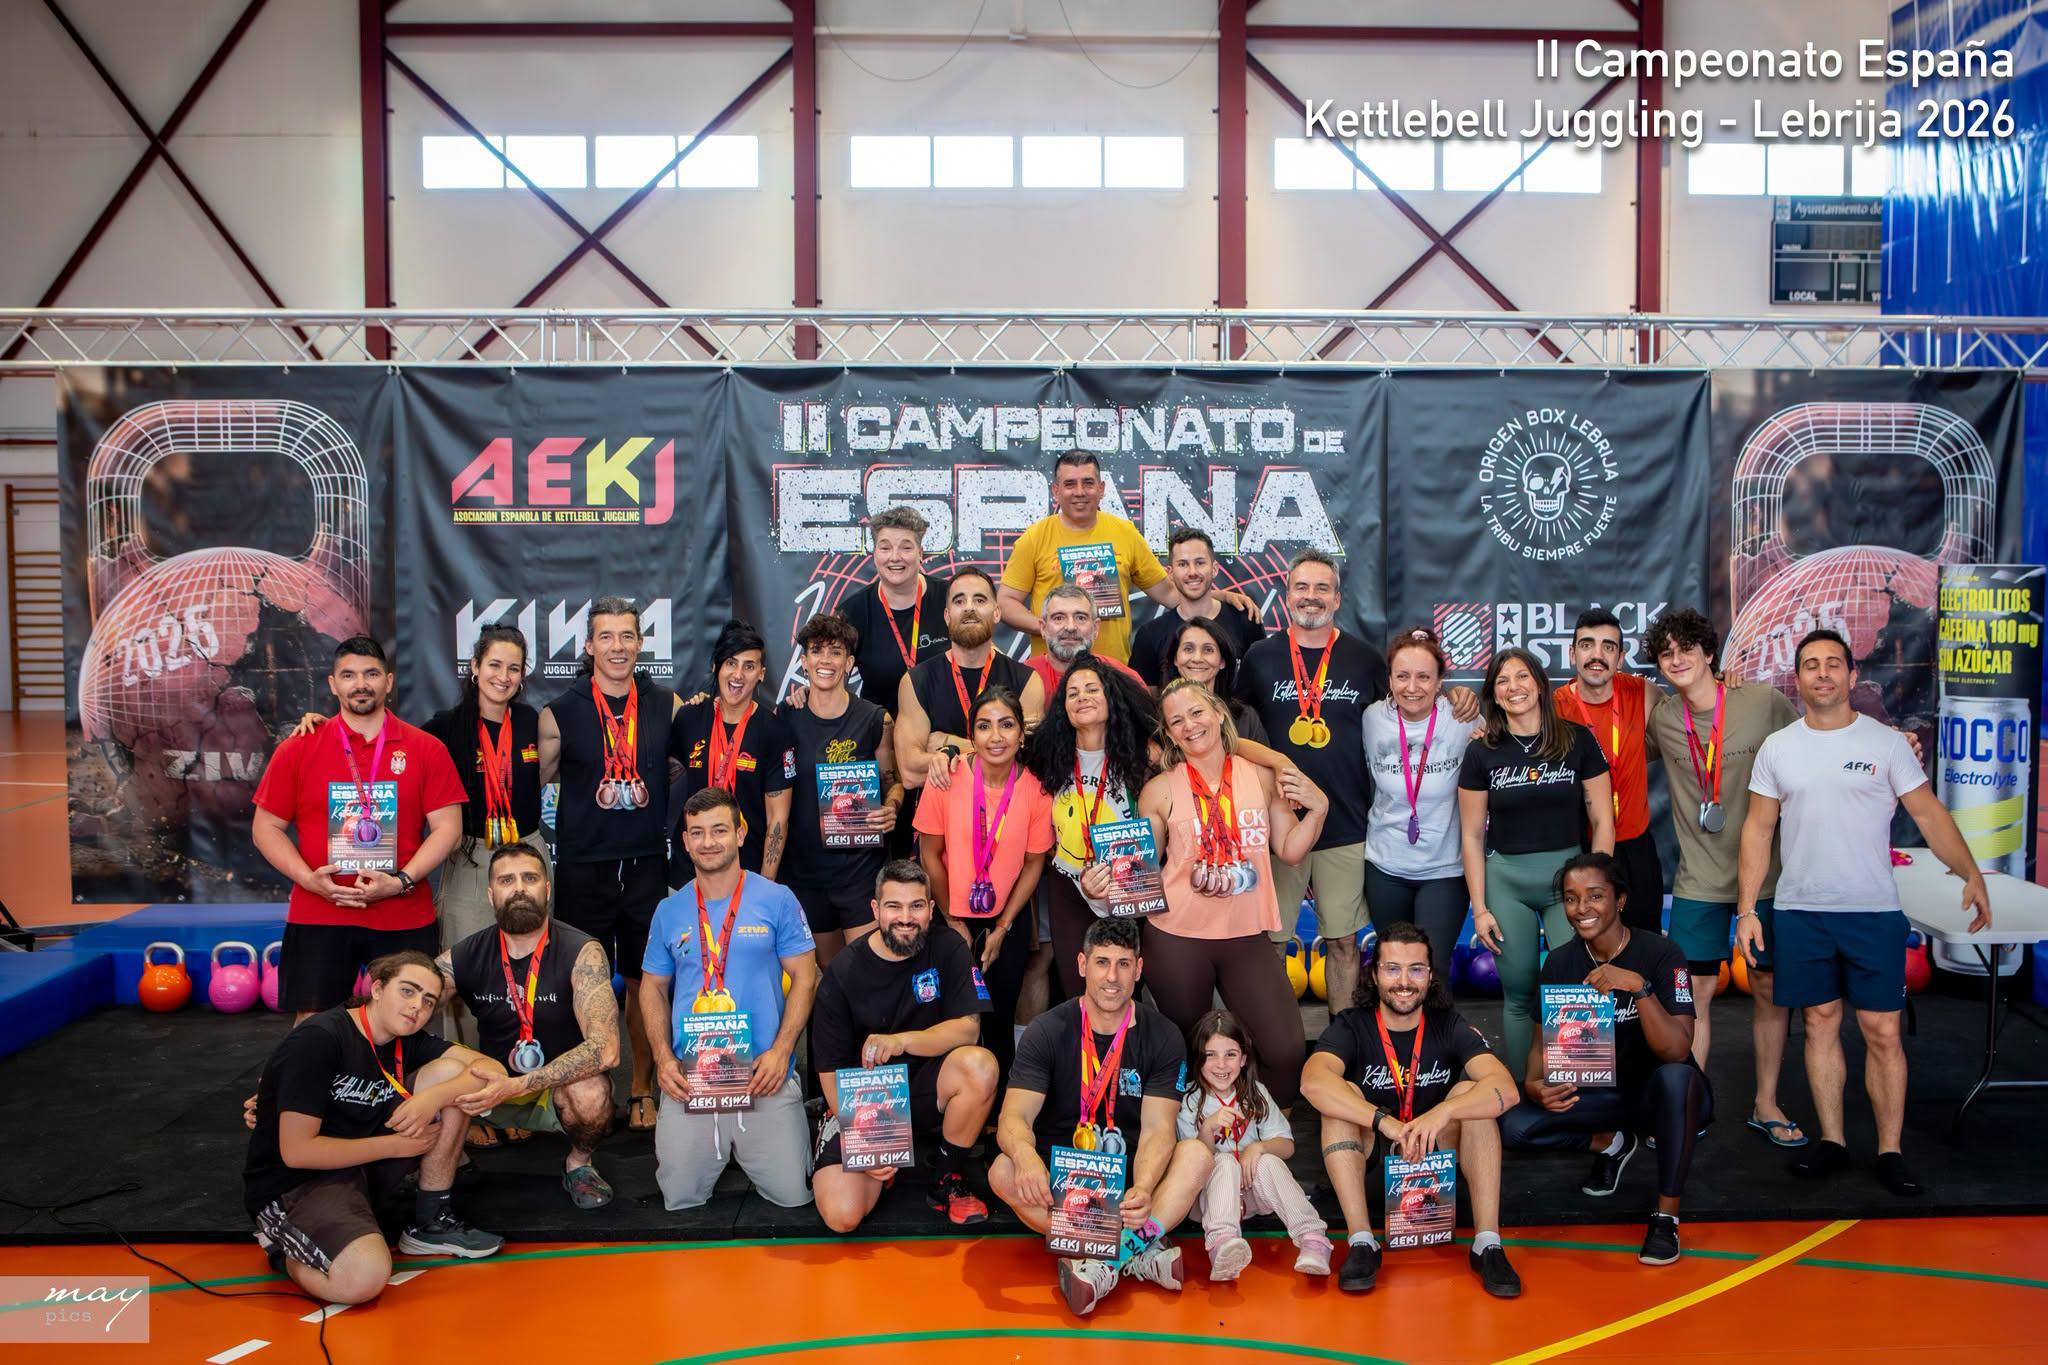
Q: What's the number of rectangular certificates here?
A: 9